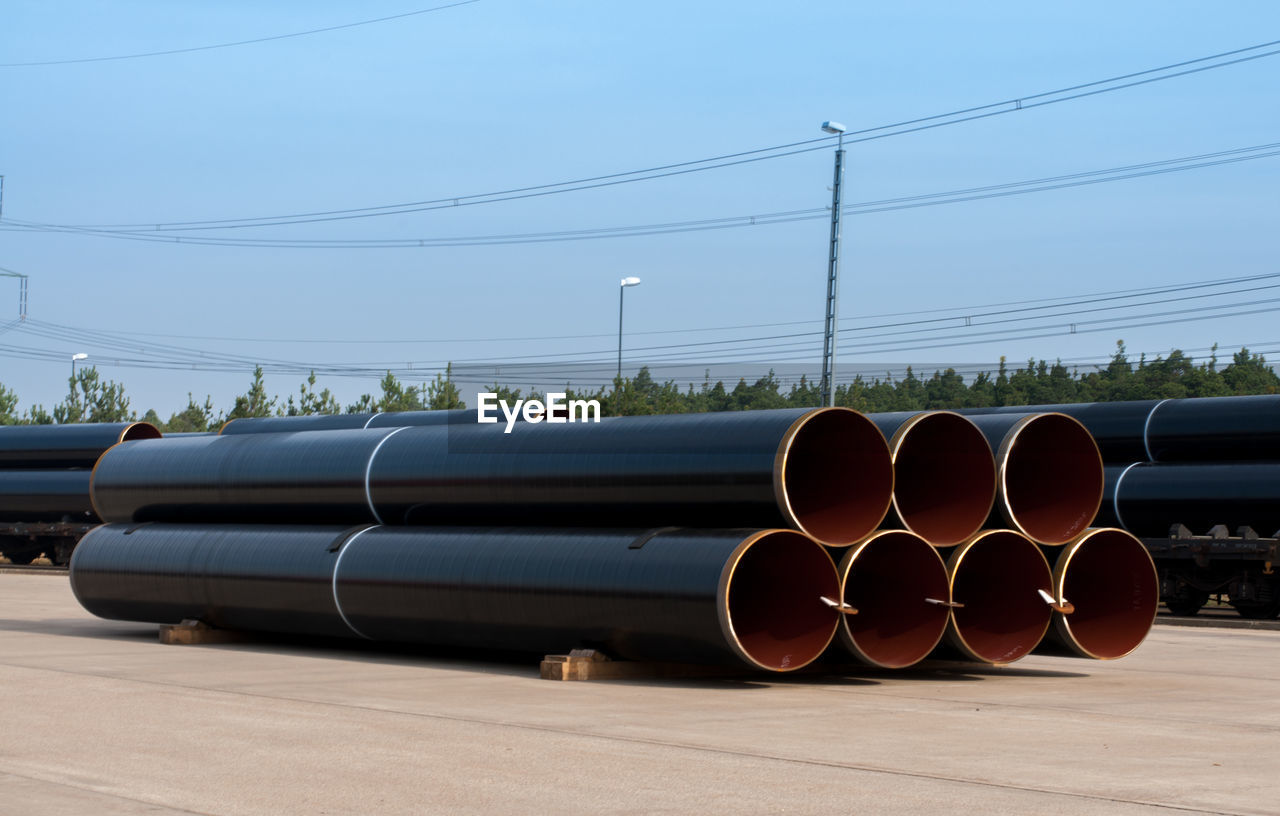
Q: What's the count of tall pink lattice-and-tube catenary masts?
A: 0